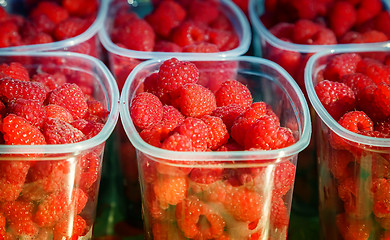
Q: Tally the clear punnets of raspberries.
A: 6